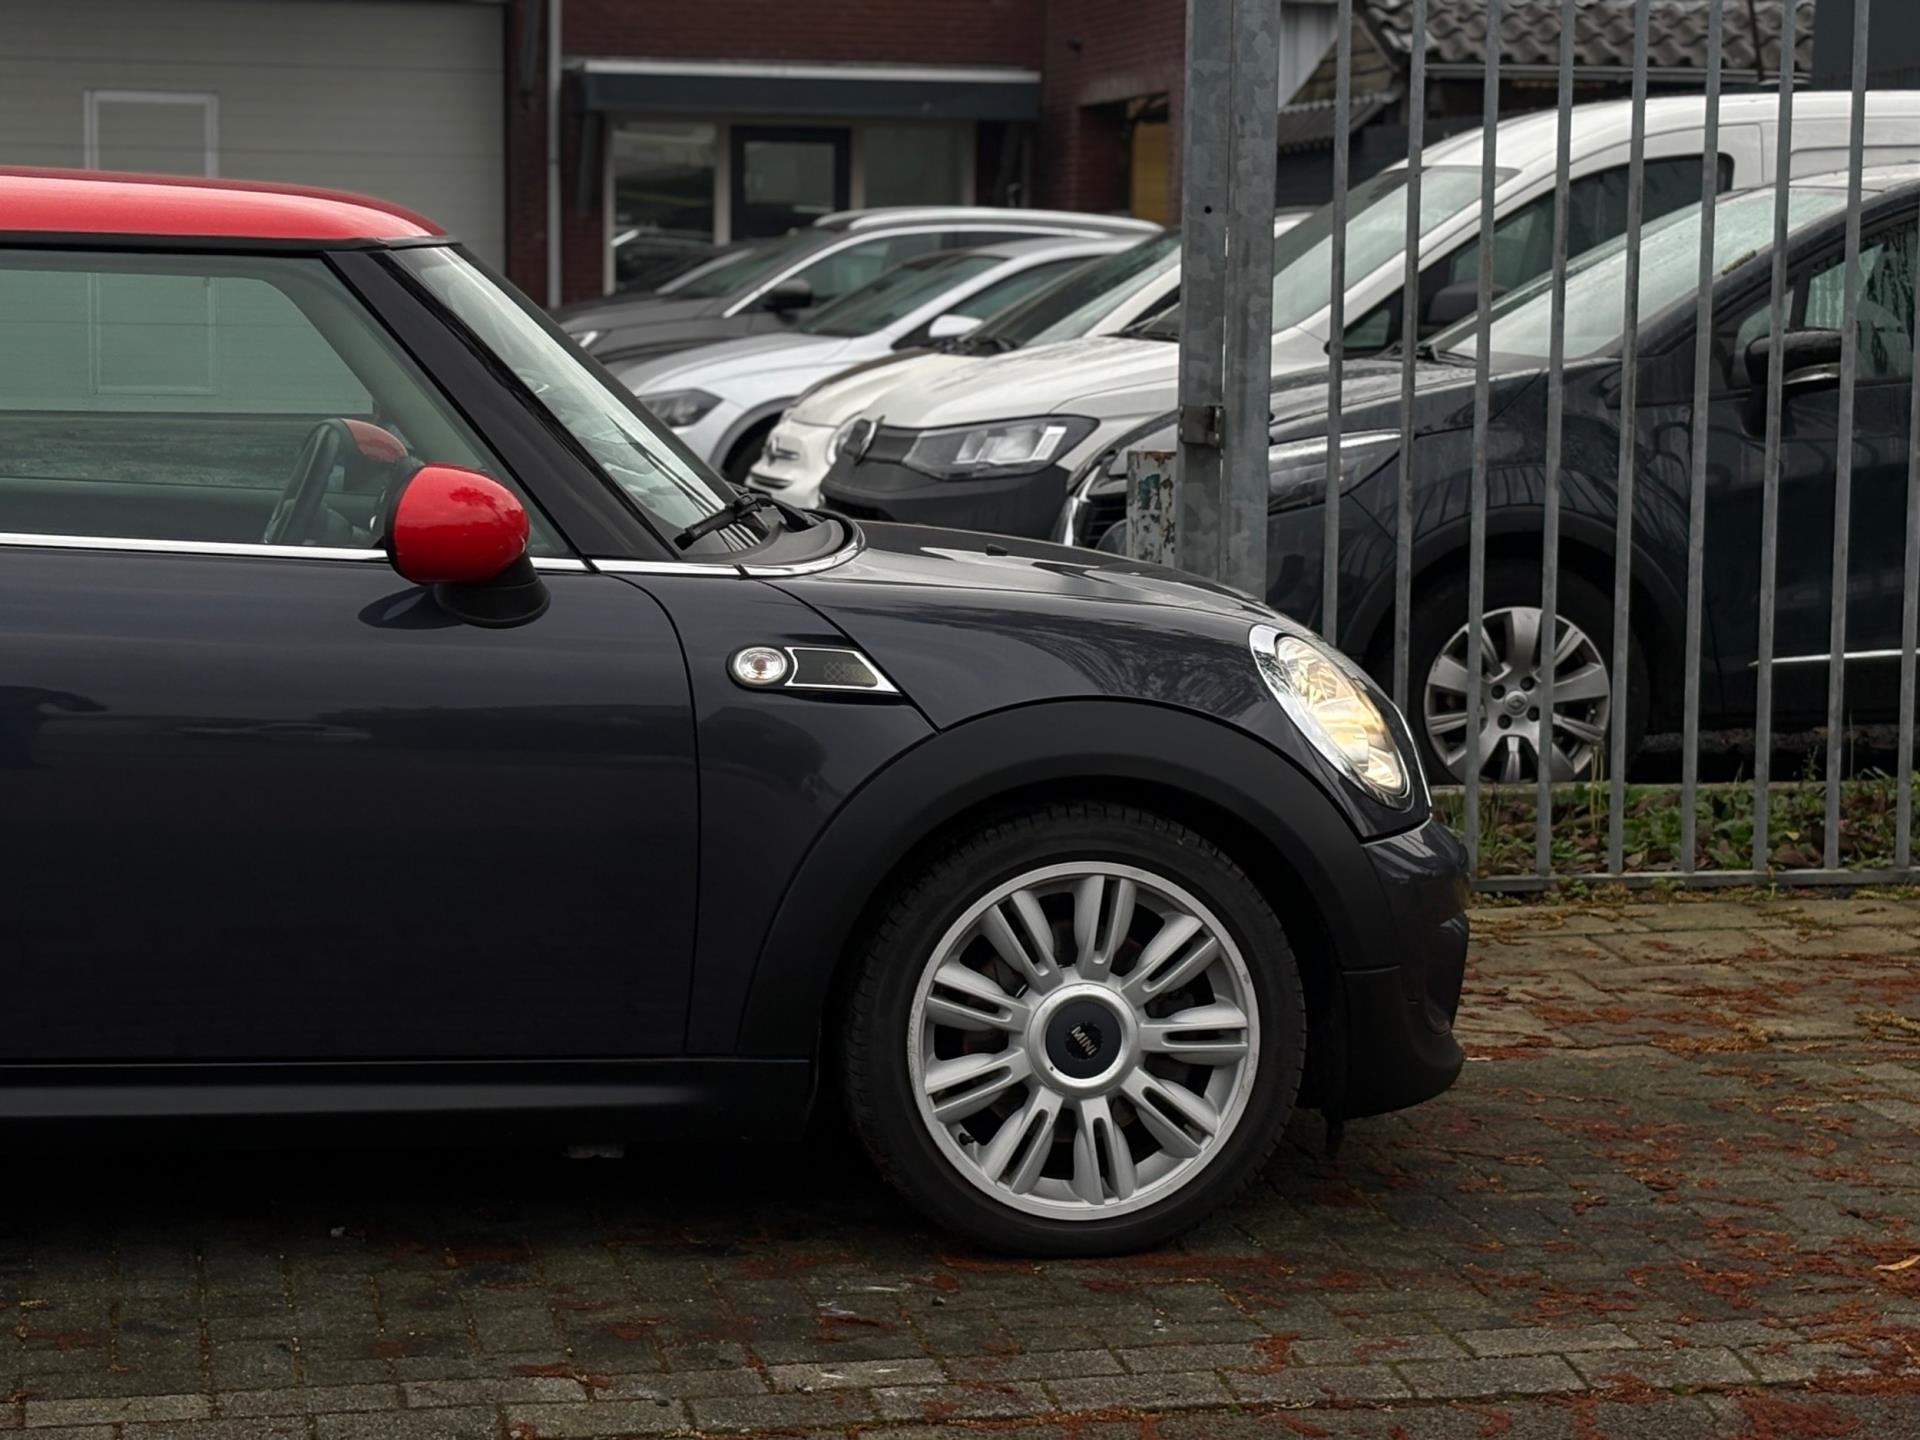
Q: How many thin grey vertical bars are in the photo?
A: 9